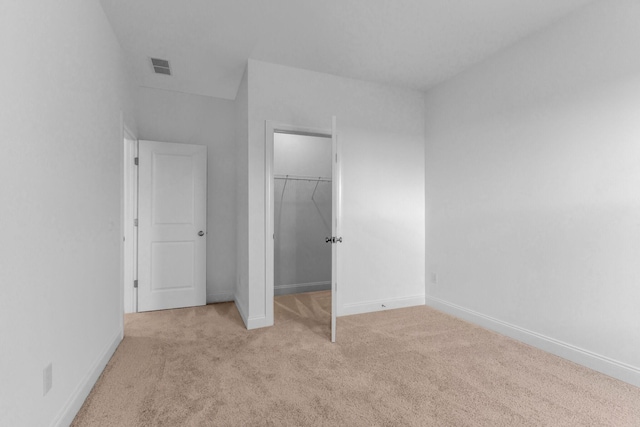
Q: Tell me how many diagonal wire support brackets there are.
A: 2